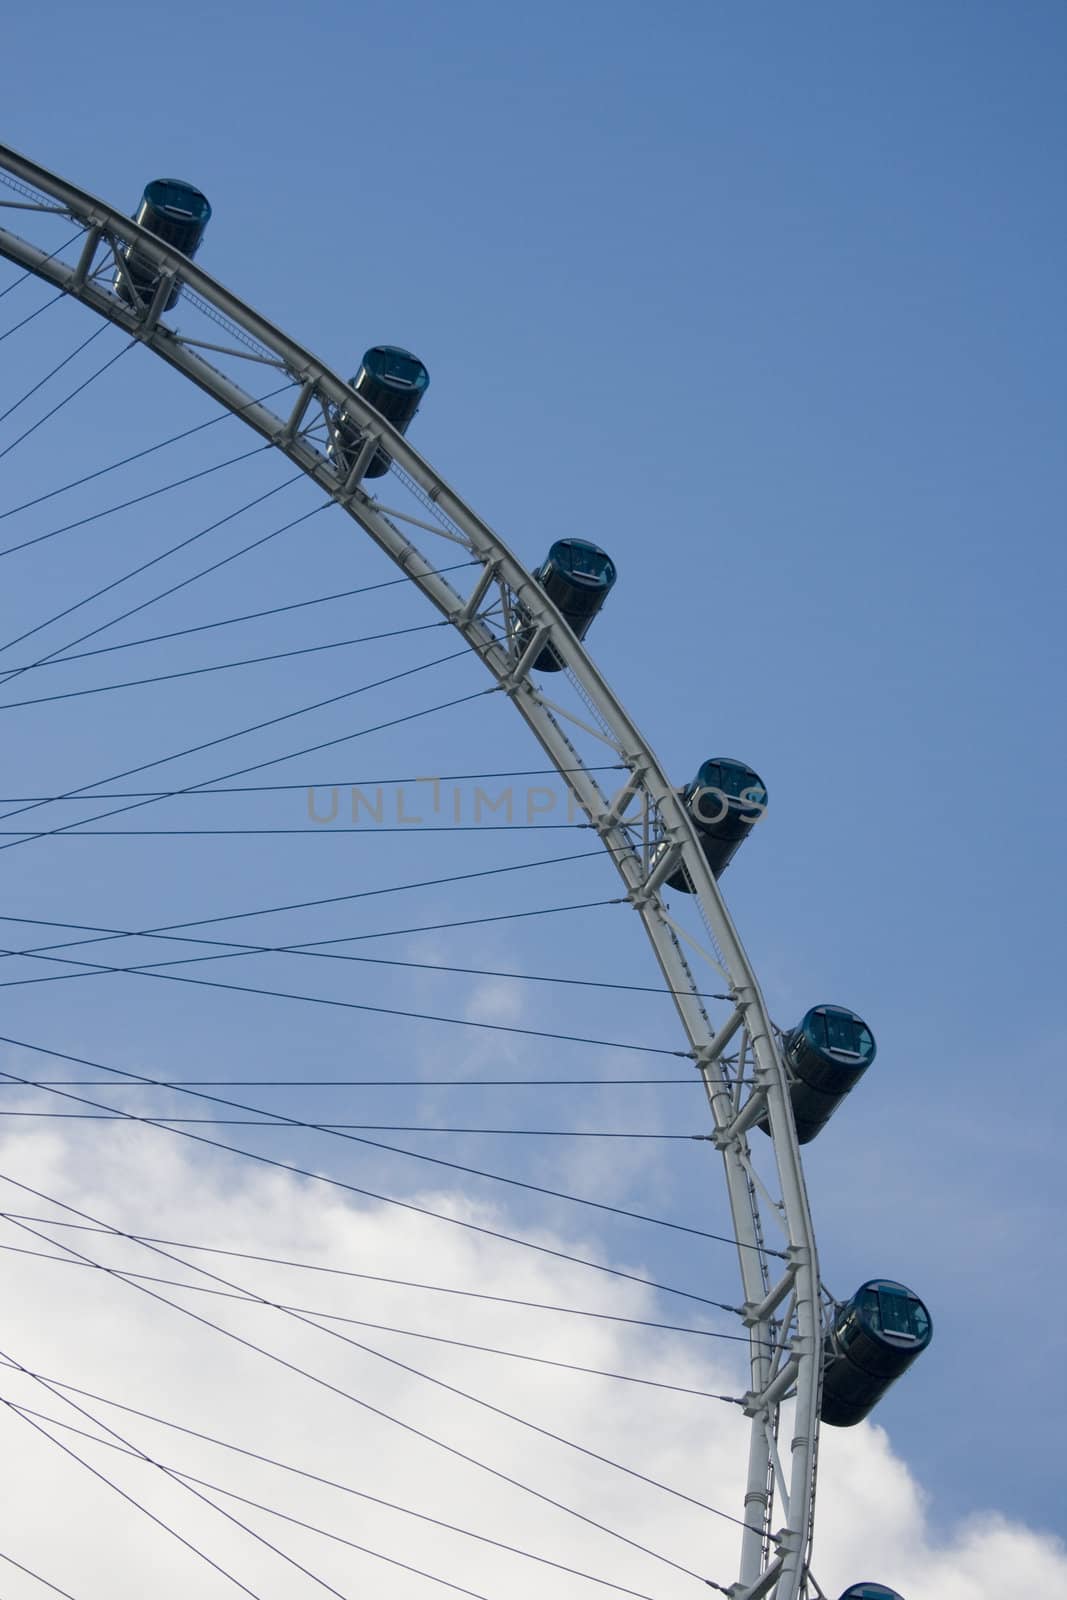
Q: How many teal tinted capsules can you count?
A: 7